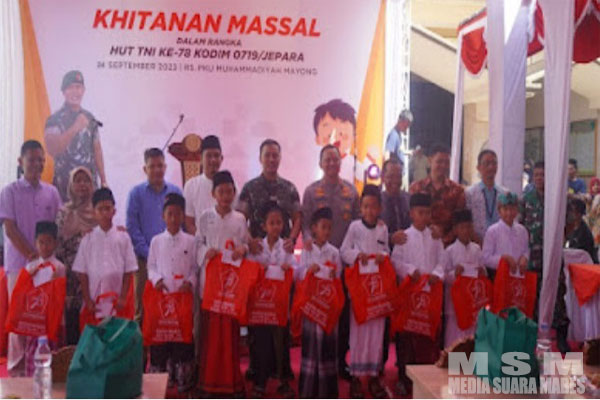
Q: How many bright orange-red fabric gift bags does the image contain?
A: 10